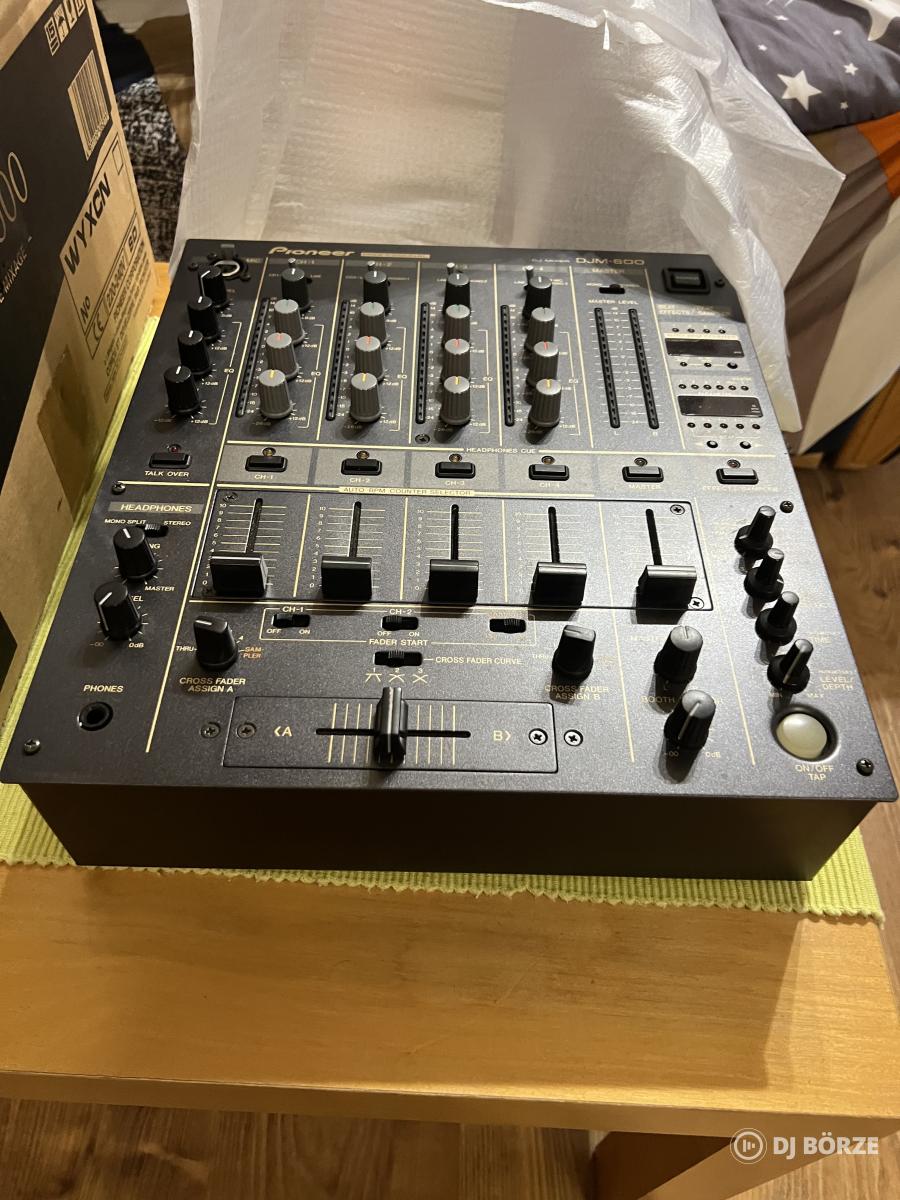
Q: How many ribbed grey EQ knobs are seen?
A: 12